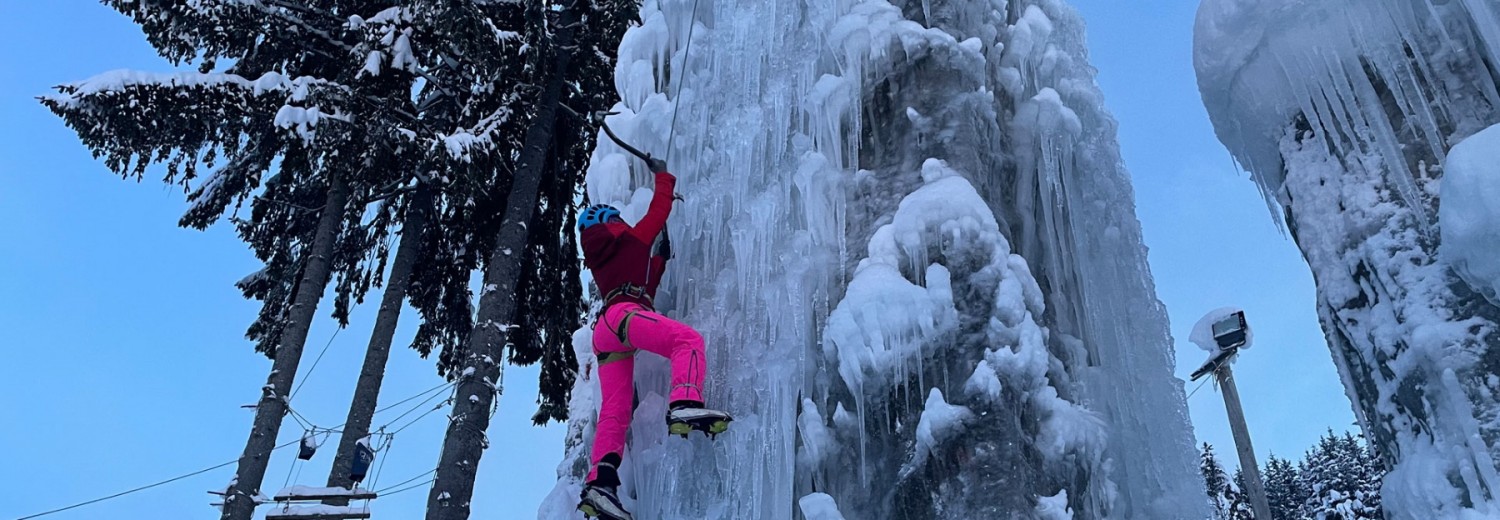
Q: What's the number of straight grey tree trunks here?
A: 3